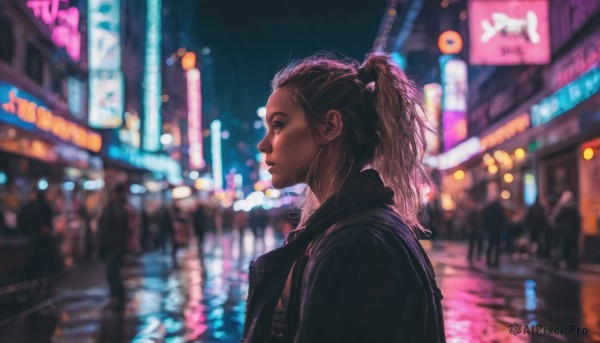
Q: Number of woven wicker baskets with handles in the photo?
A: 0